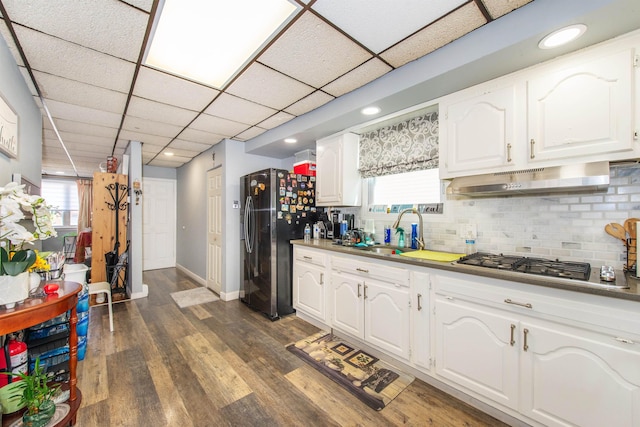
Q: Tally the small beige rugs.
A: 1